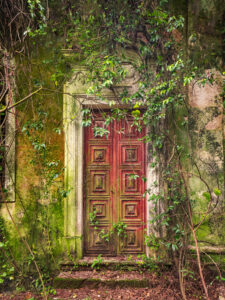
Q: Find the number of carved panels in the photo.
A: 10